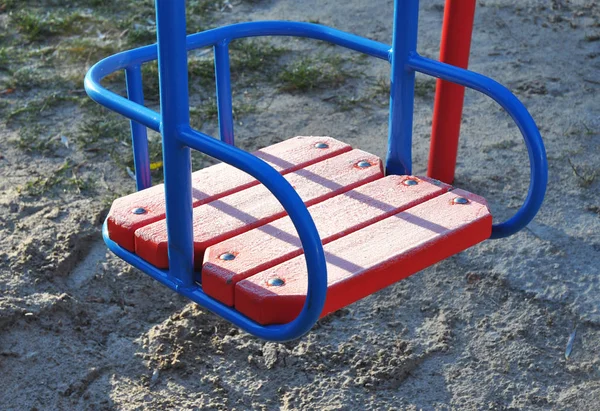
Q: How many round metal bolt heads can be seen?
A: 7